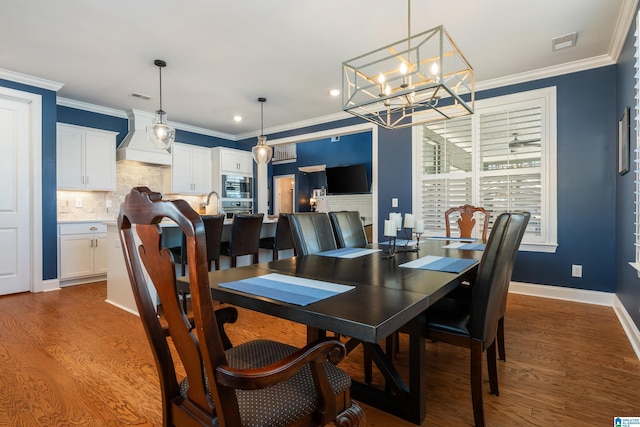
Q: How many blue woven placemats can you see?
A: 6